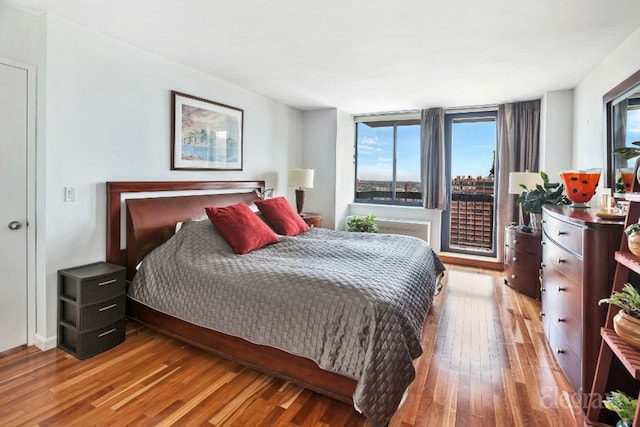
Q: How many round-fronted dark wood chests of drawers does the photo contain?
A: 2